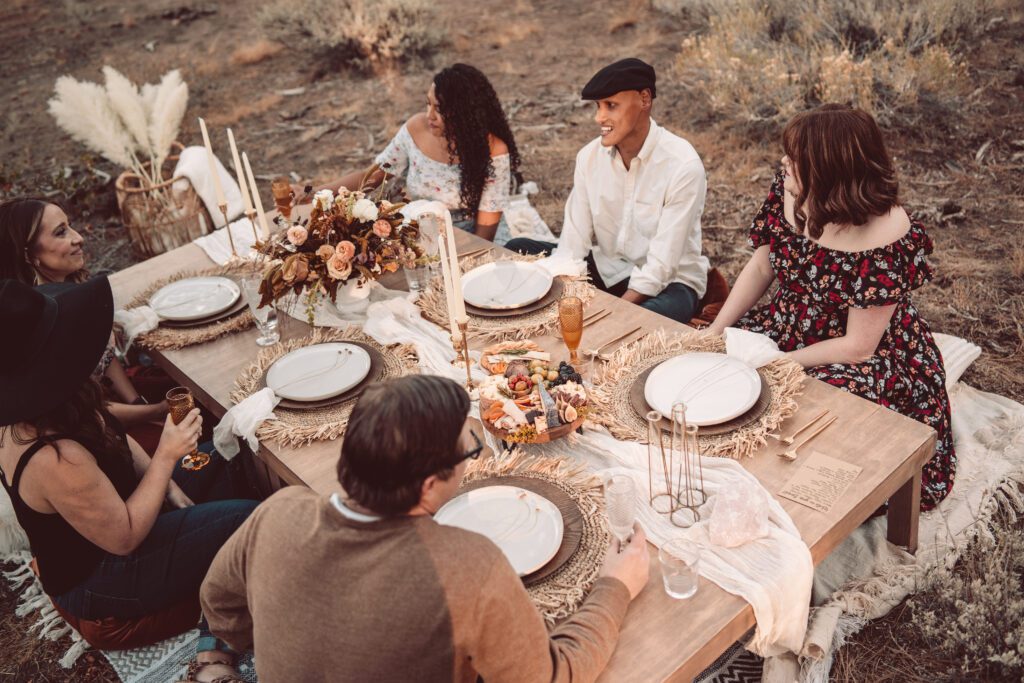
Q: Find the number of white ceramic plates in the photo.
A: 5